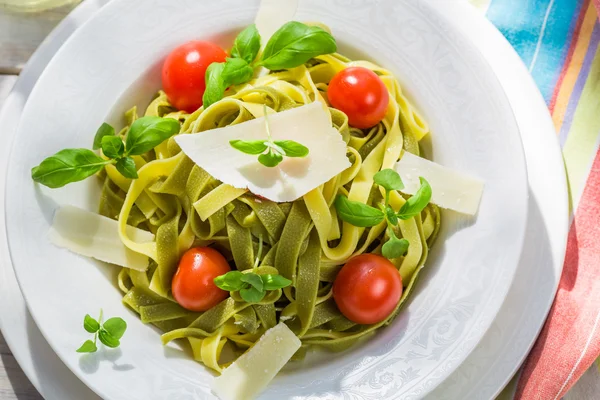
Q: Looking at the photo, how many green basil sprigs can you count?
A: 6